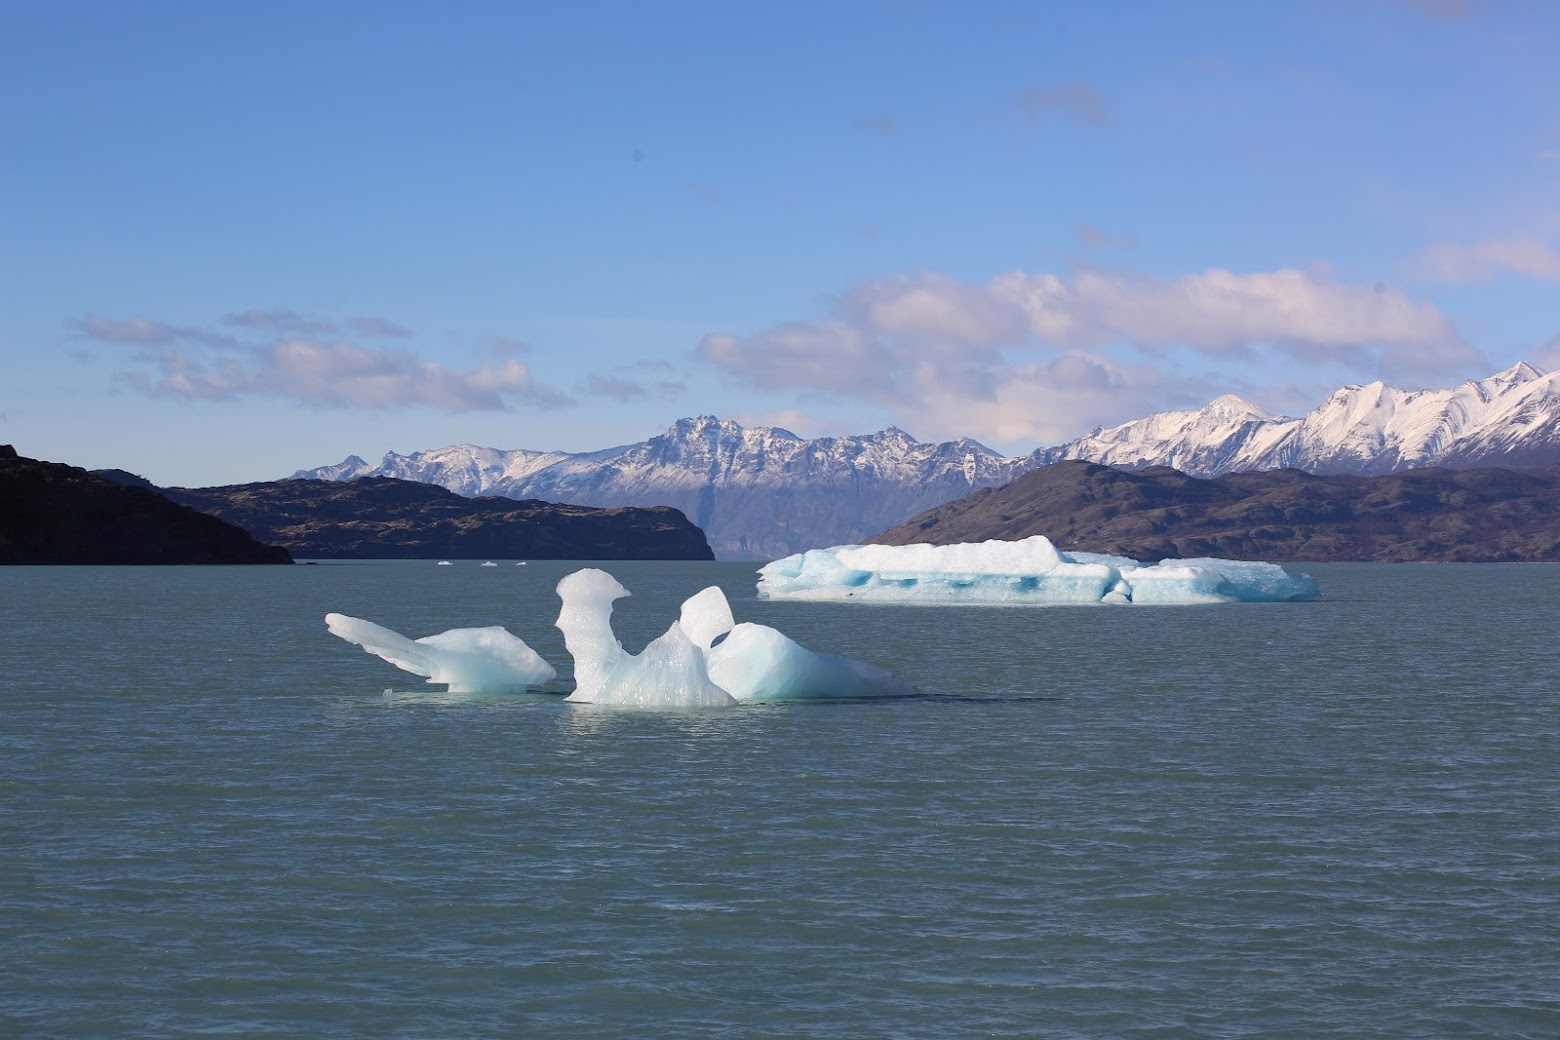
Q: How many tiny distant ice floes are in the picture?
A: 3